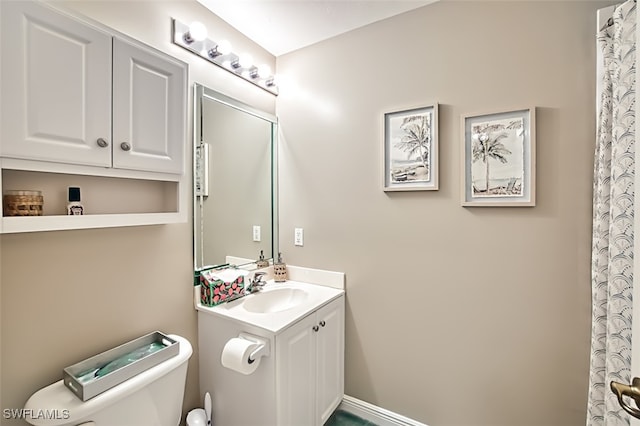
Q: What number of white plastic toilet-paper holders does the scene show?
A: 1